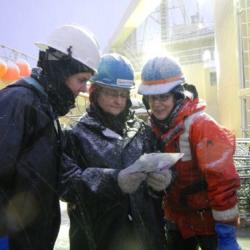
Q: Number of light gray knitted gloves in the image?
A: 2